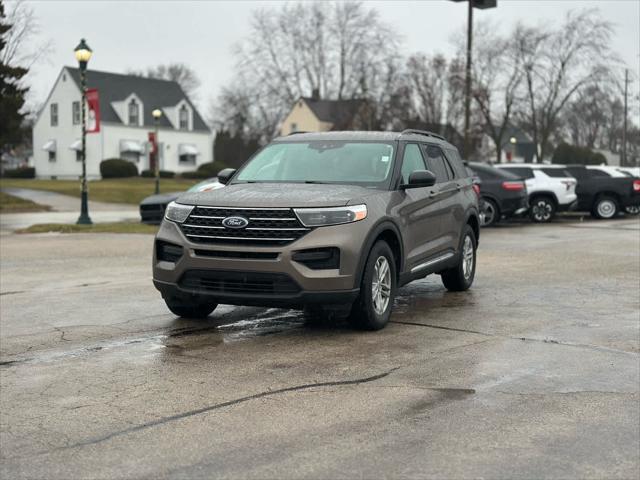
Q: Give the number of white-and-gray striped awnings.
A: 4